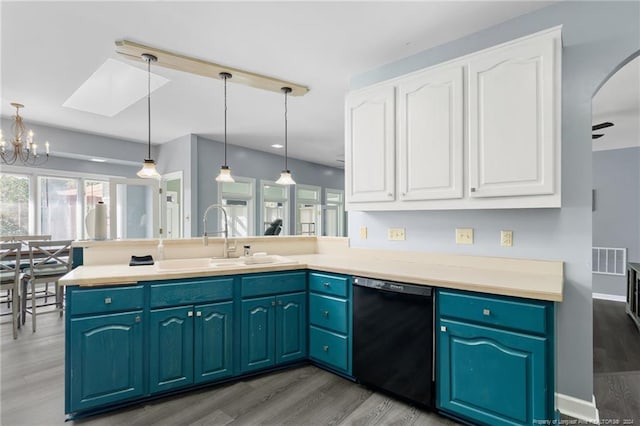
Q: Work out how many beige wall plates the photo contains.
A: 4